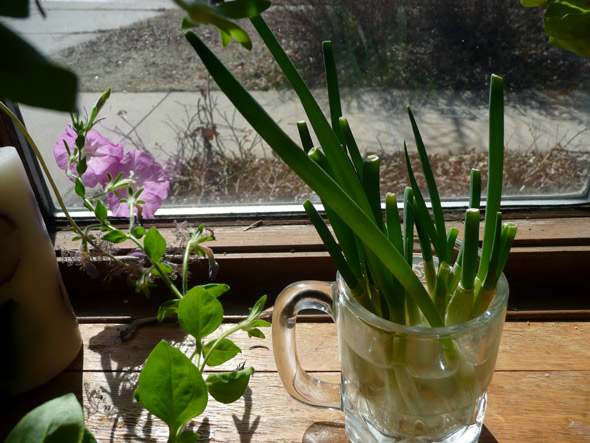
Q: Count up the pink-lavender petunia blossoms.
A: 2